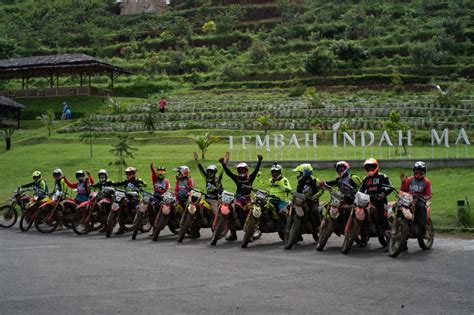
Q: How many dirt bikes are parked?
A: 14